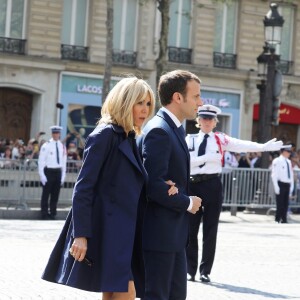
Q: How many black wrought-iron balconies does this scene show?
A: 6